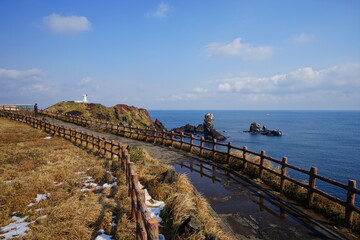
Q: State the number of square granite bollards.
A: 0